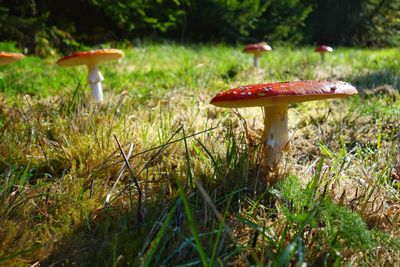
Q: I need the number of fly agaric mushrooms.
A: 5